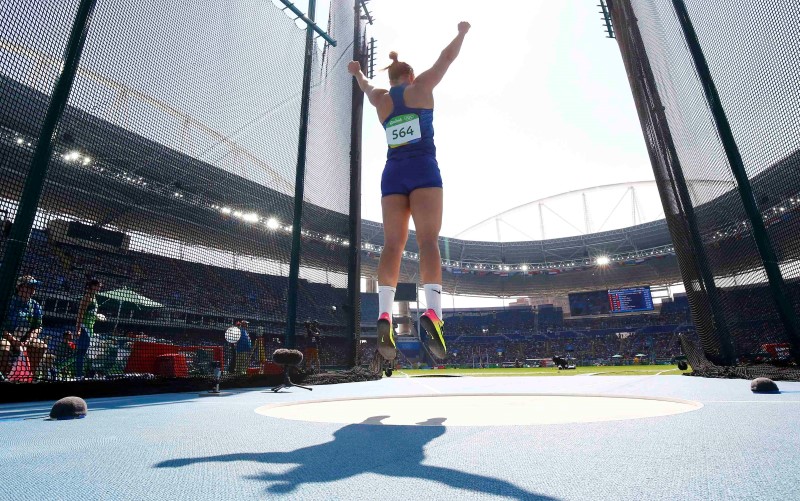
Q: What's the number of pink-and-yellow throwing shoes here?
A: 2